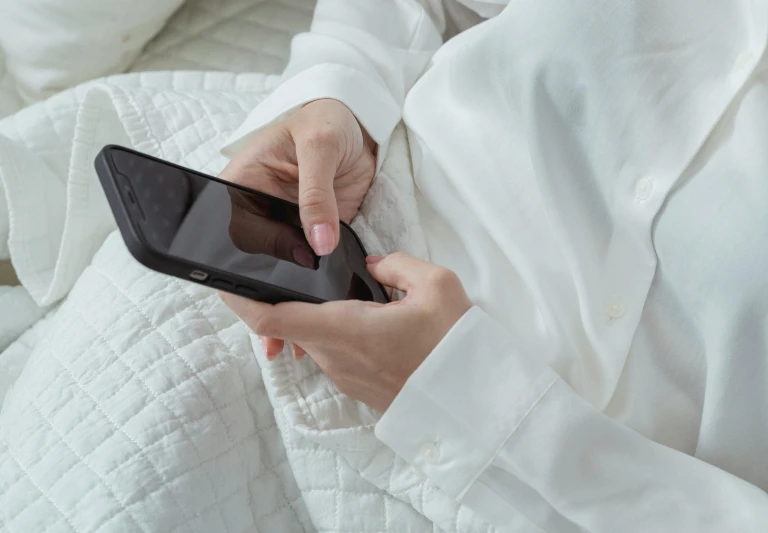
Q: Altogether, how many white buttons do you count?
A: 4